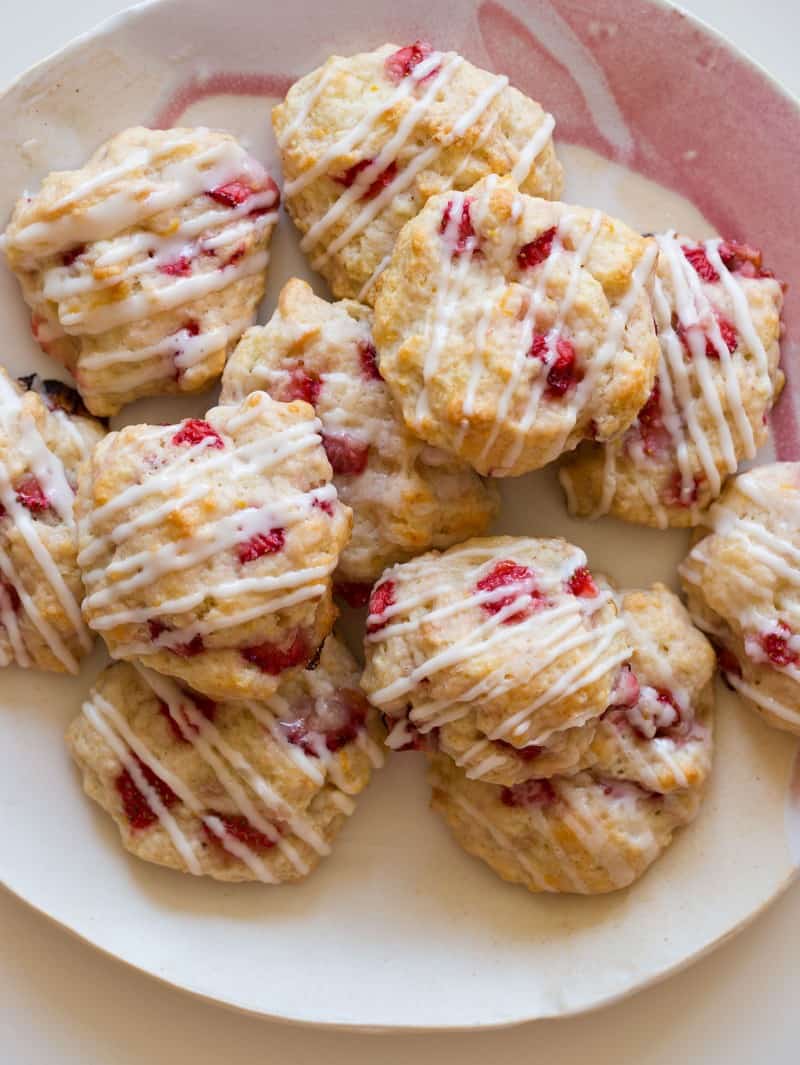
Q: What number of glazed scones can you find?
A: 11